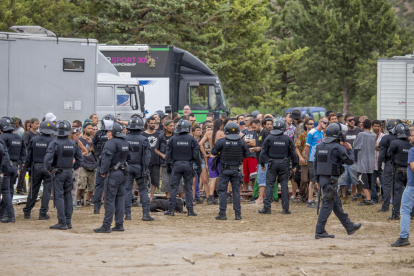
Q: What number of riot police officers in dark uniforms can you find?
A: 13